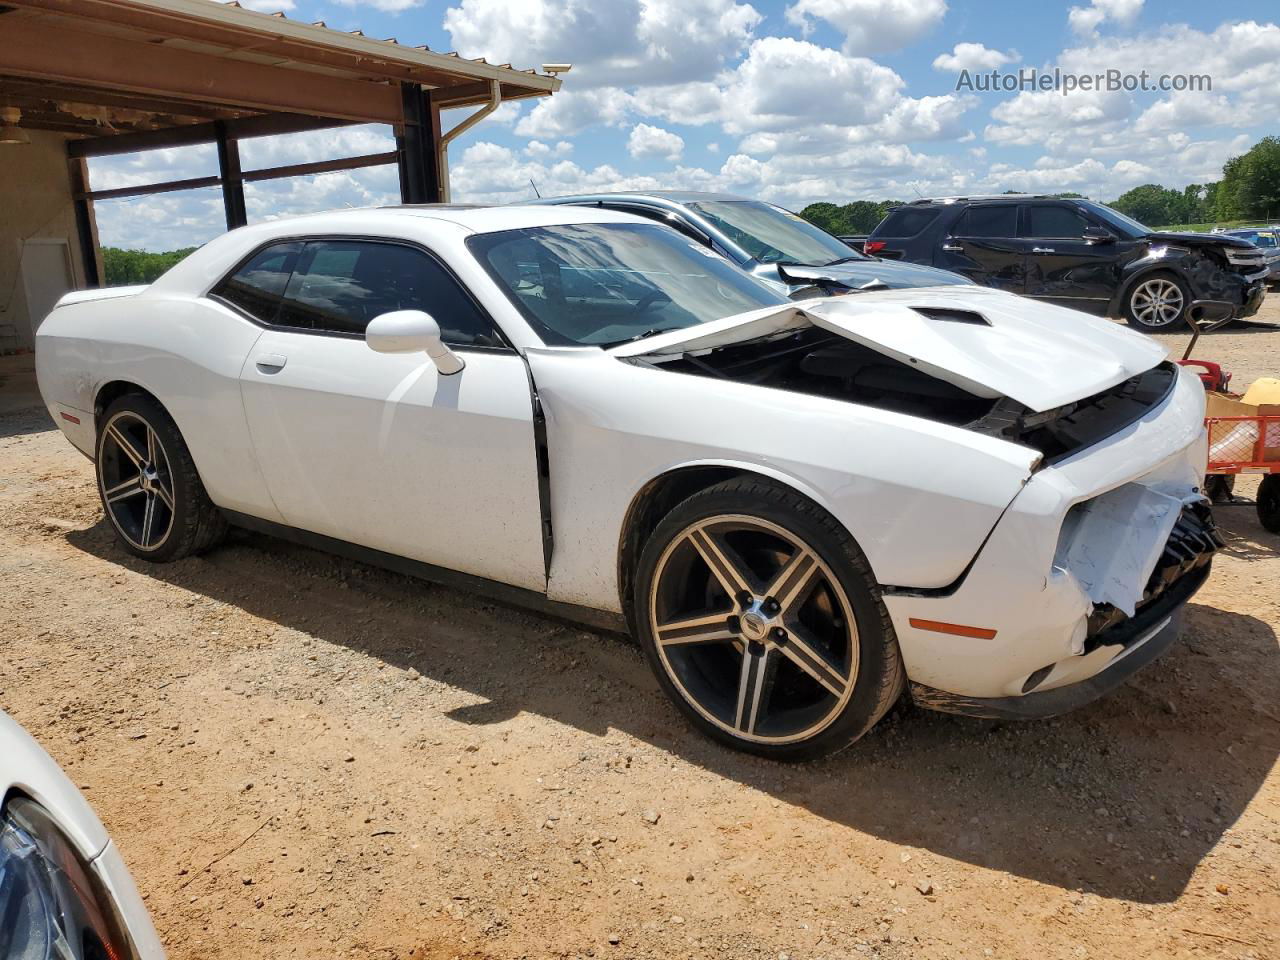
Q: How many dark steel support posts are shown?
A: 3